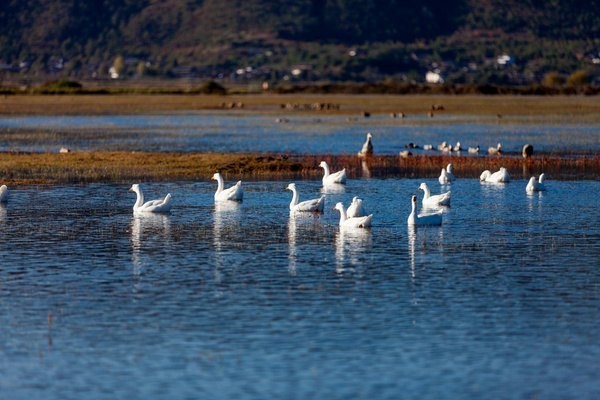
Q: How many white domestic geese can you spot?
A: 12